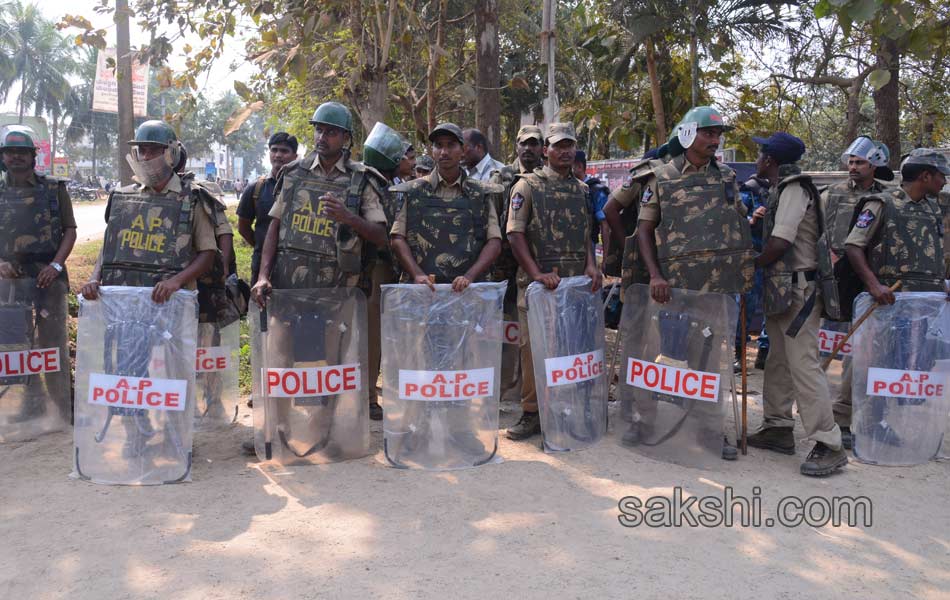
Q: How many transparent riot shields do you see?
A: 10